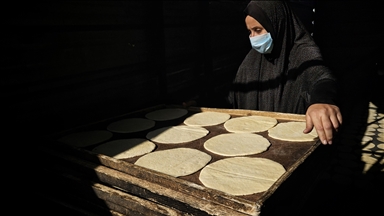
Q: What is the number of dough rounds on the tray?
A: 11